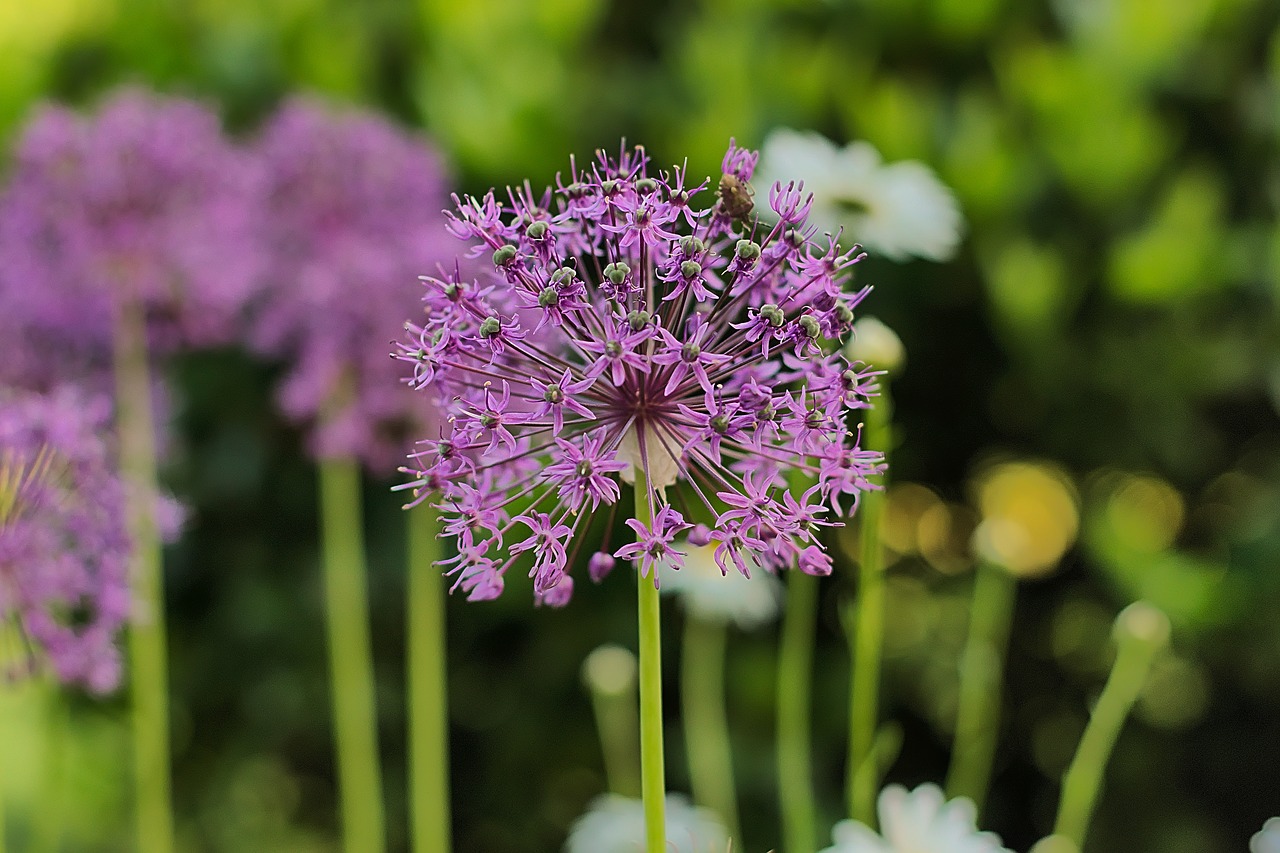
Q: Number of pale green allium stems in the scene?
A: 4